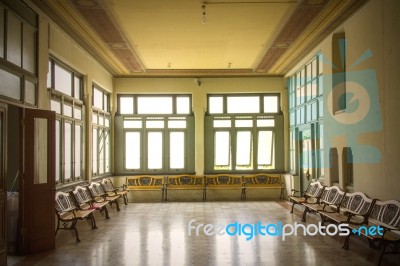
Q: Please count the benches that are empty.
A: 12